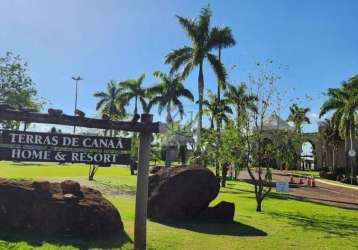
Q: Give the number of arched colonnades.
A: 1